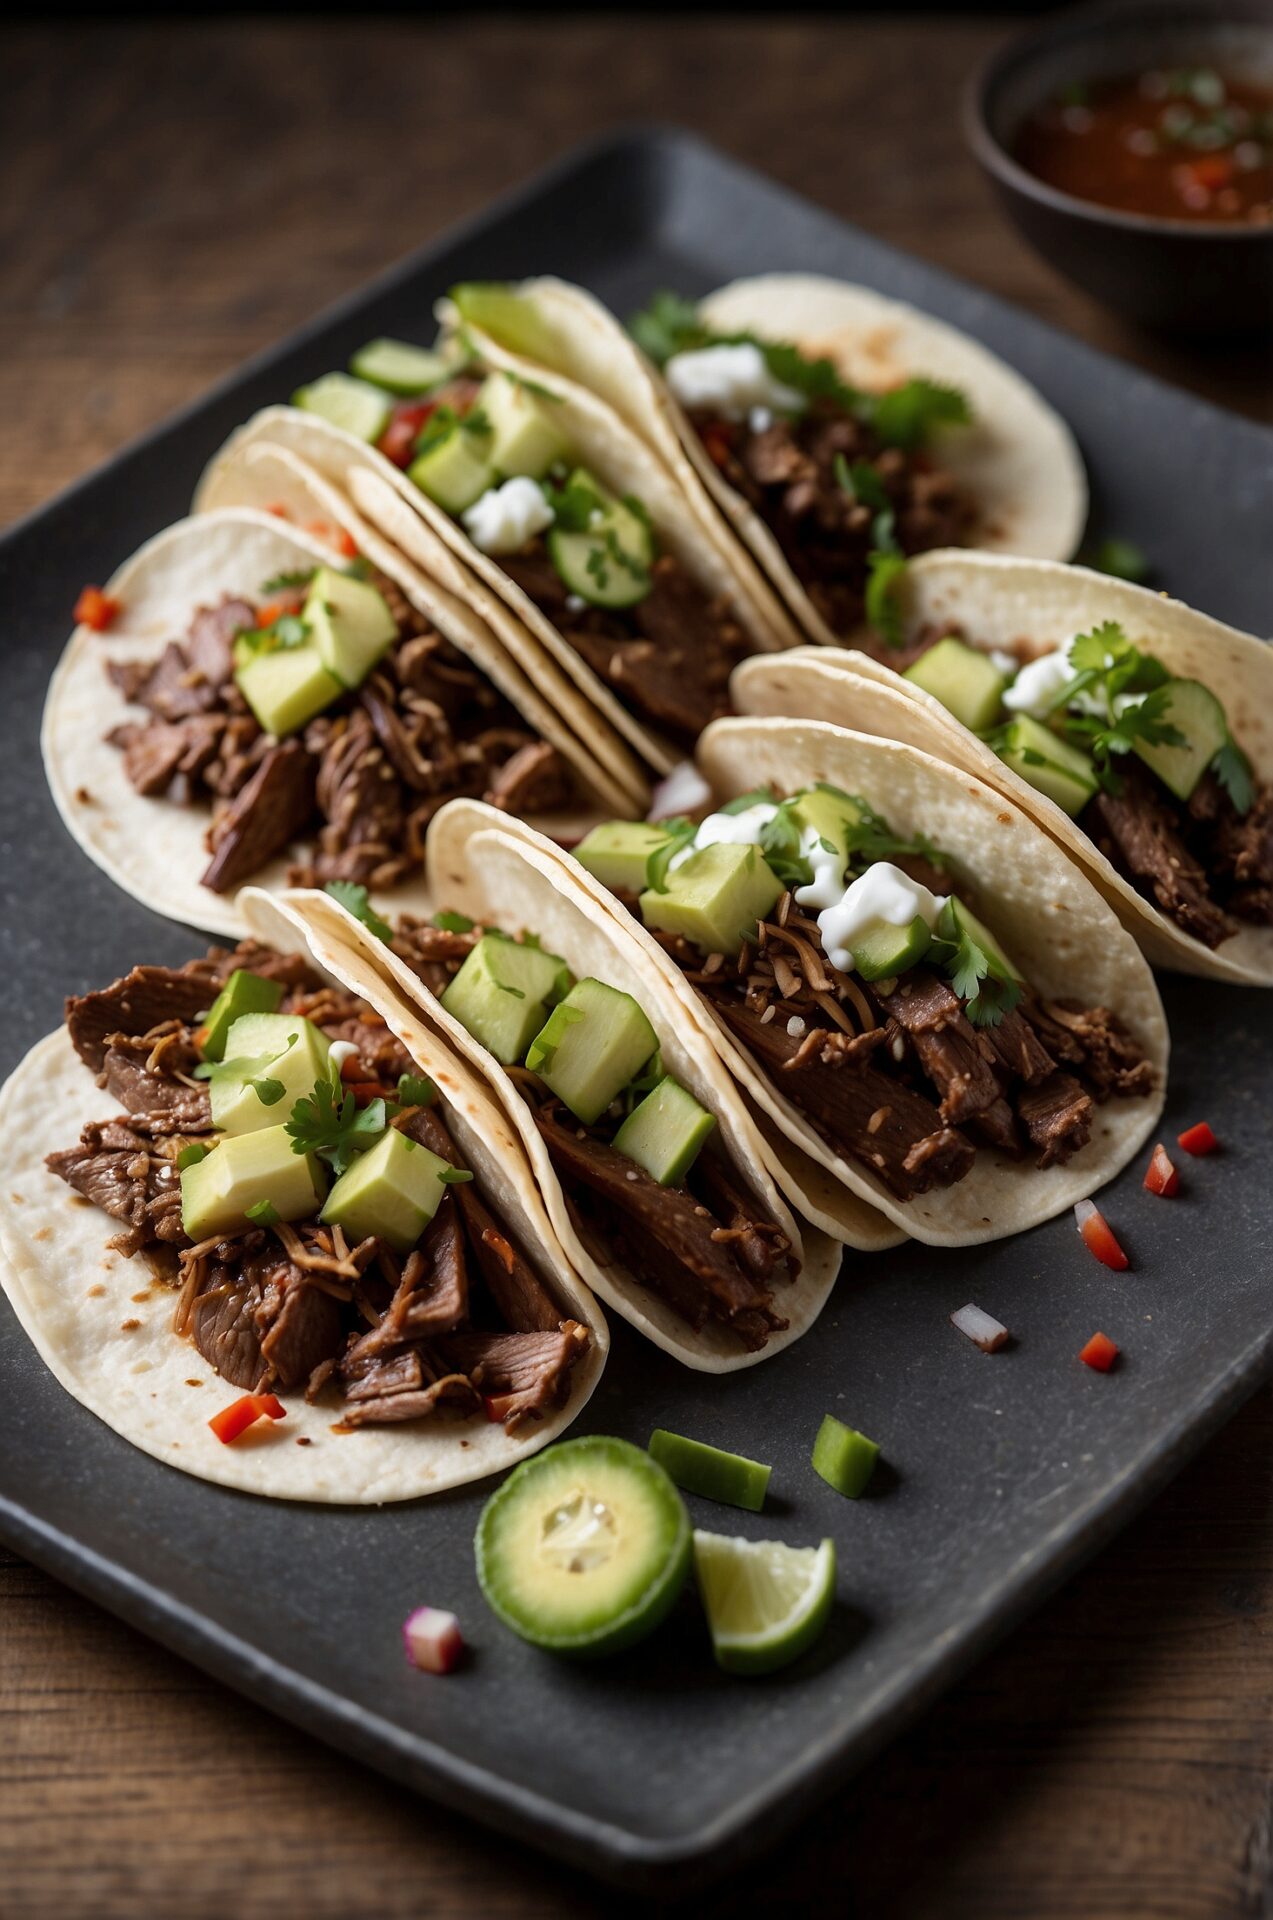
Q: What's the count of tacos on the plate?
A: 7